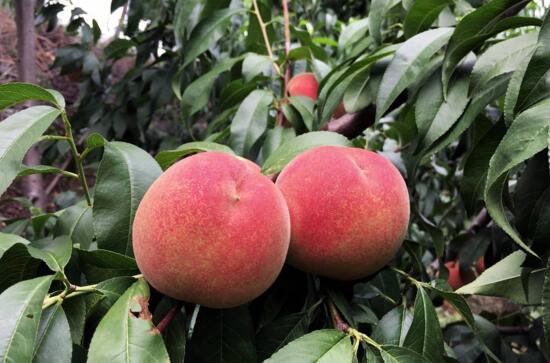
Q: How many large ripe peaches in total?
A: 2